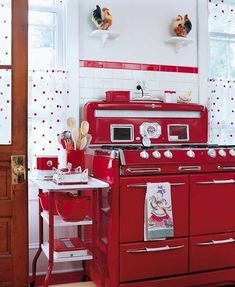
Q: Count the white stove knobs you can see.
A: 7